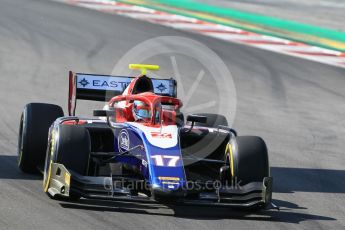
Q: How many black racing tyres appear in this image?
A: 4